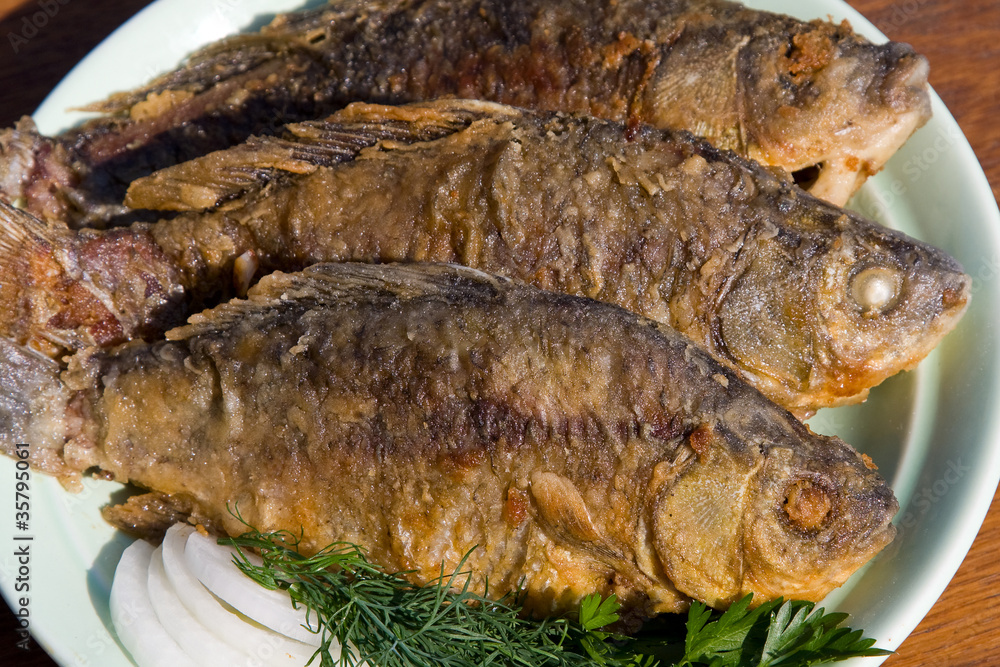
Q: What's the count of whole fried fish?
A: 3